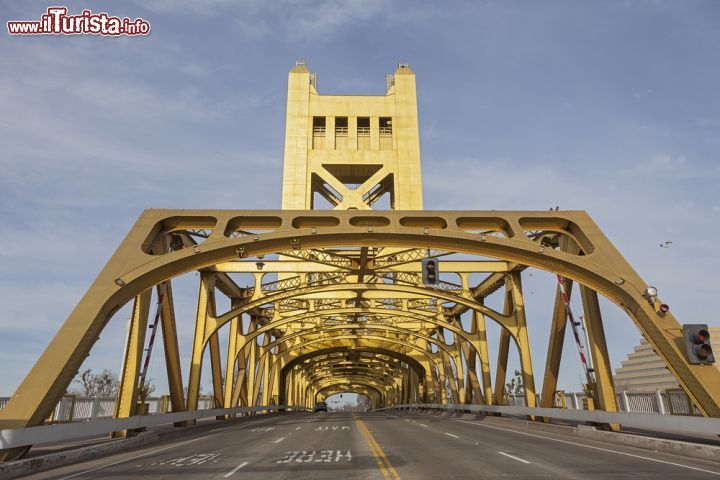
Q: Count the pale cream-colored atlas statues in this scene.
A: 0